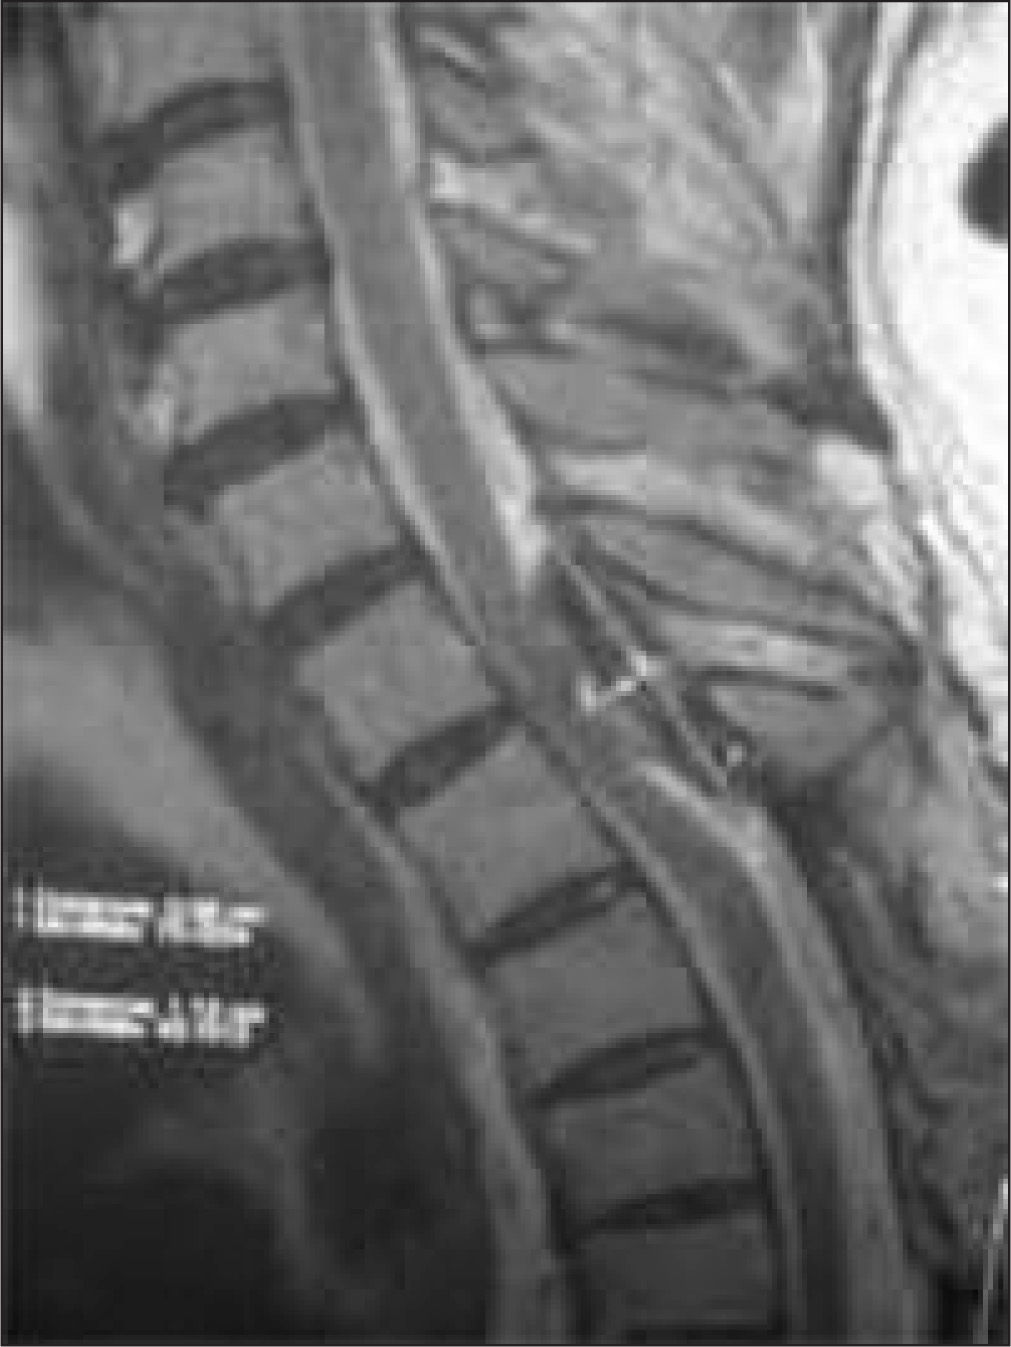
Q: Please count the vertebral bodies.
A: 9